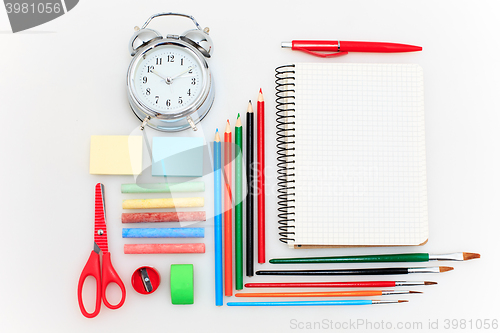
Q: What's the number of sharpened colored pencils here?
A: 5